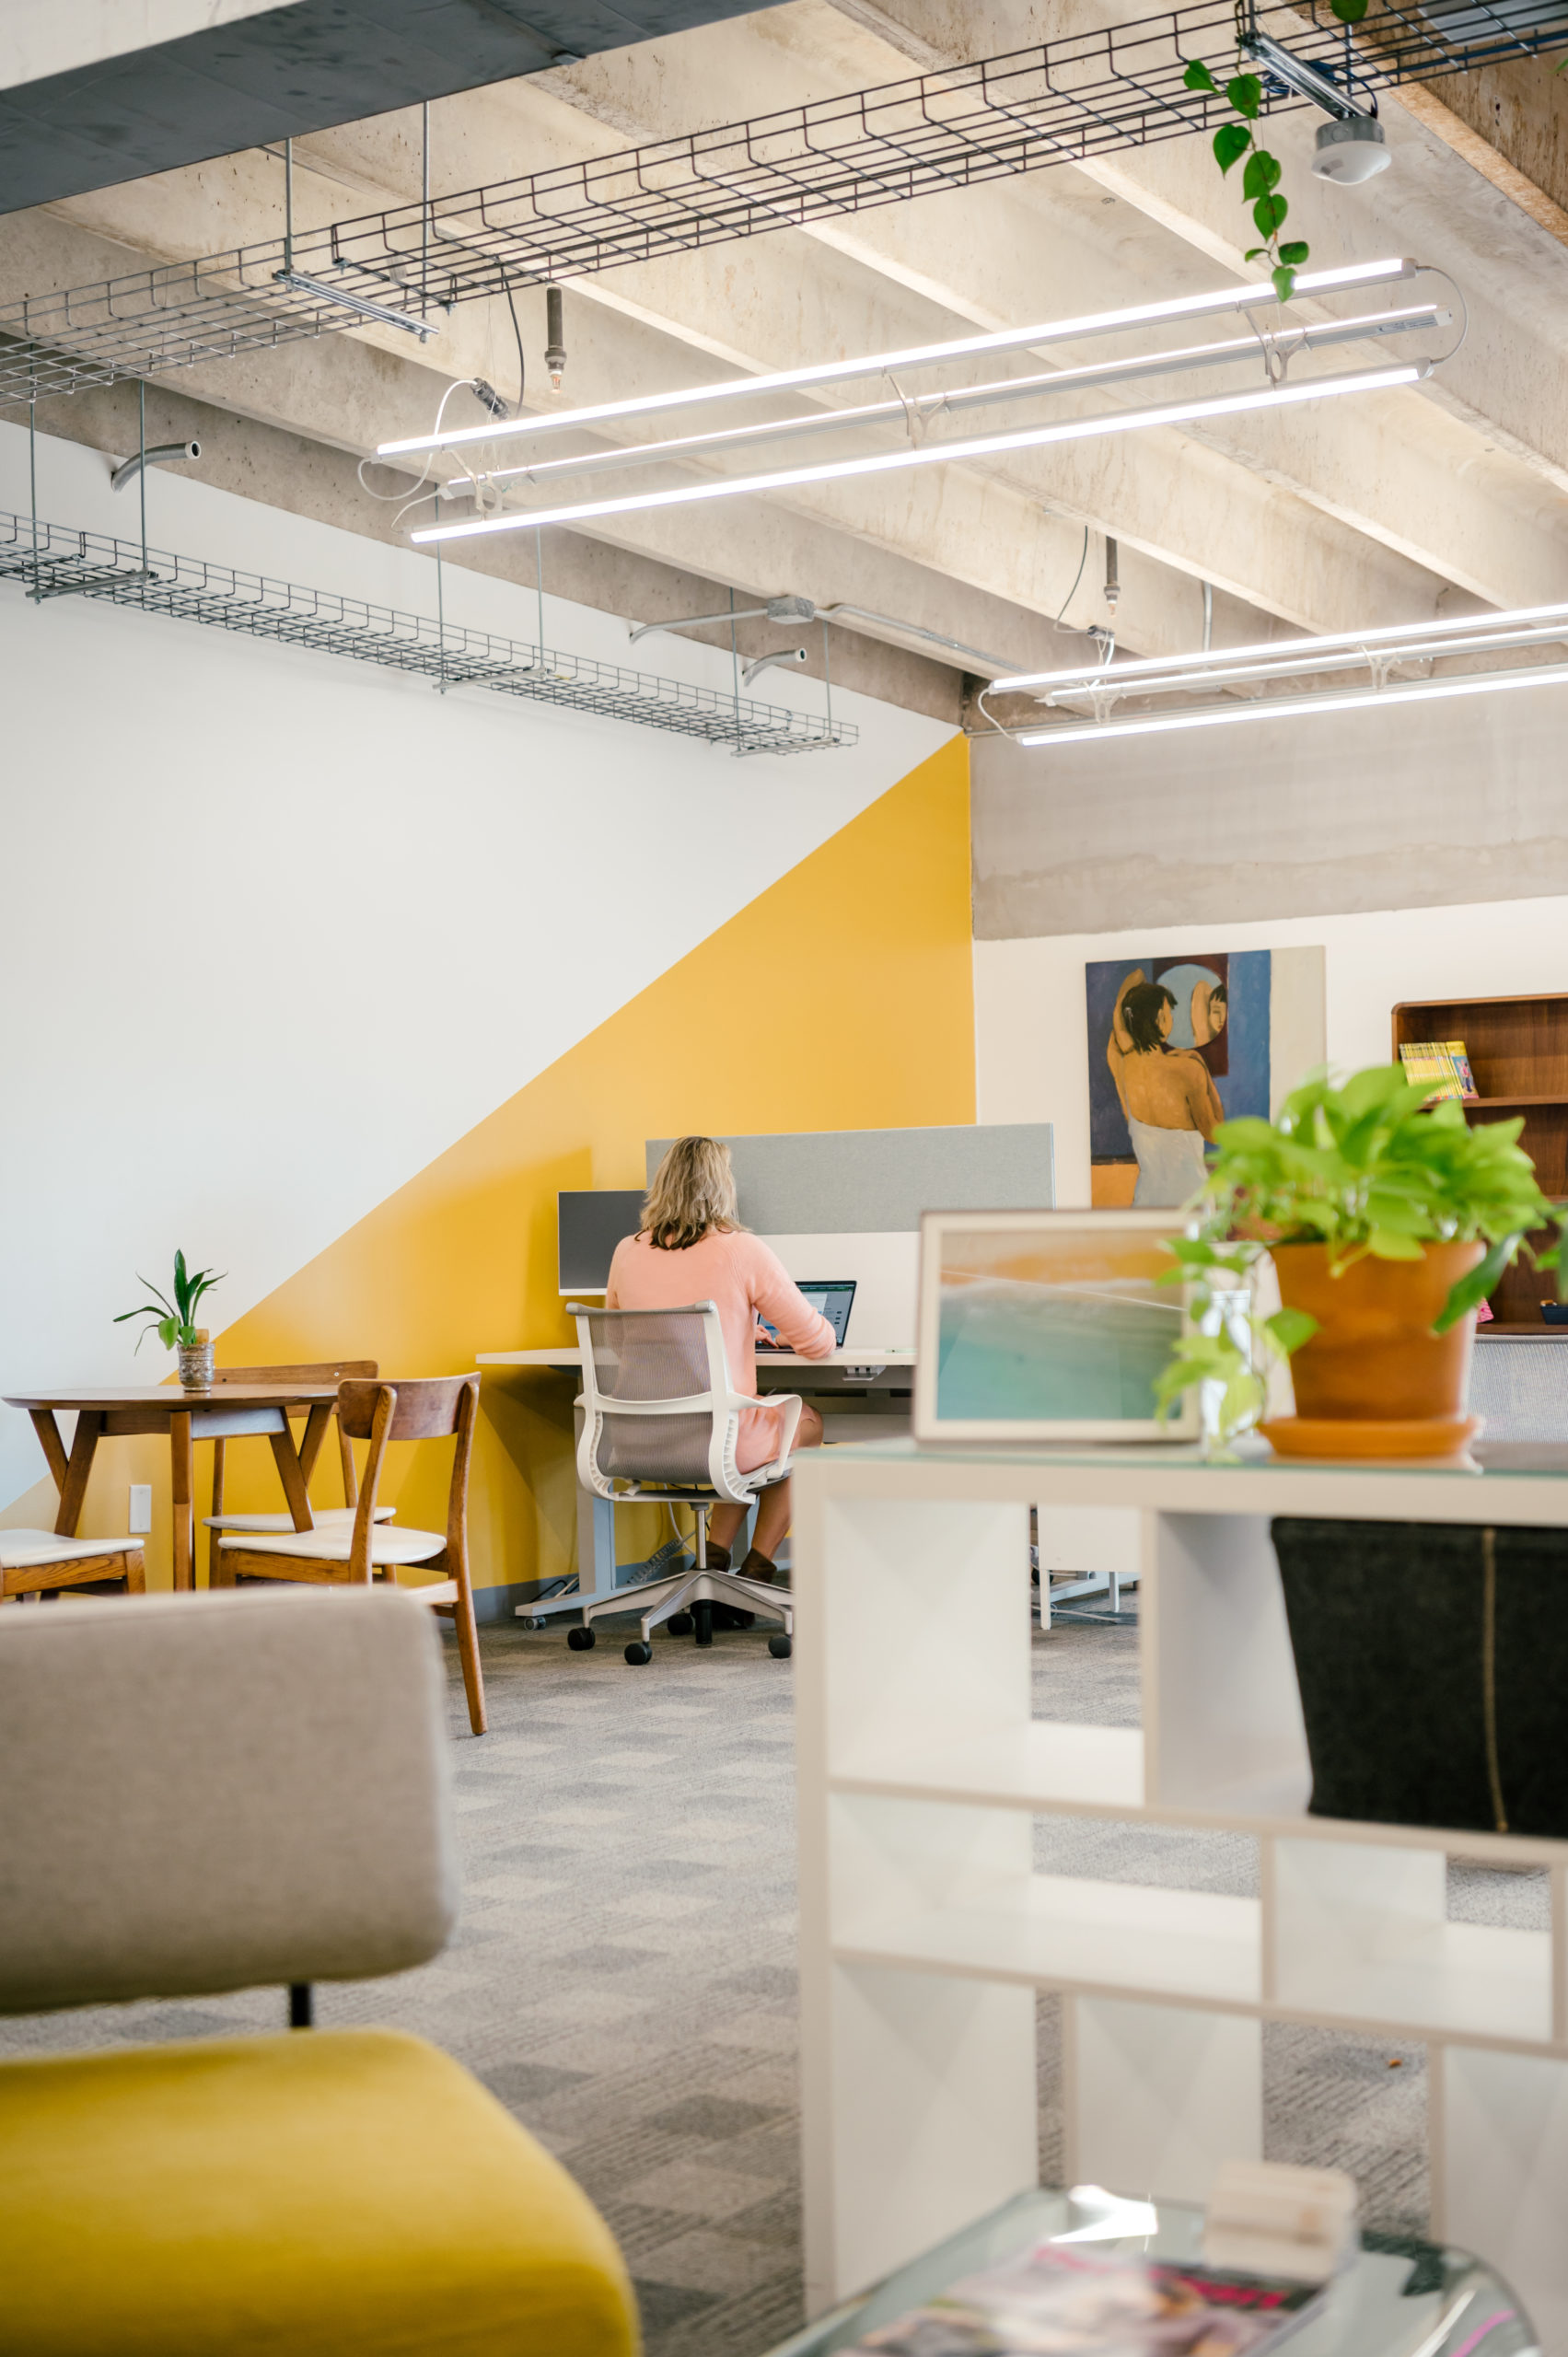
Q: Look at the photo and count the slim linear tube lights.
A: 6